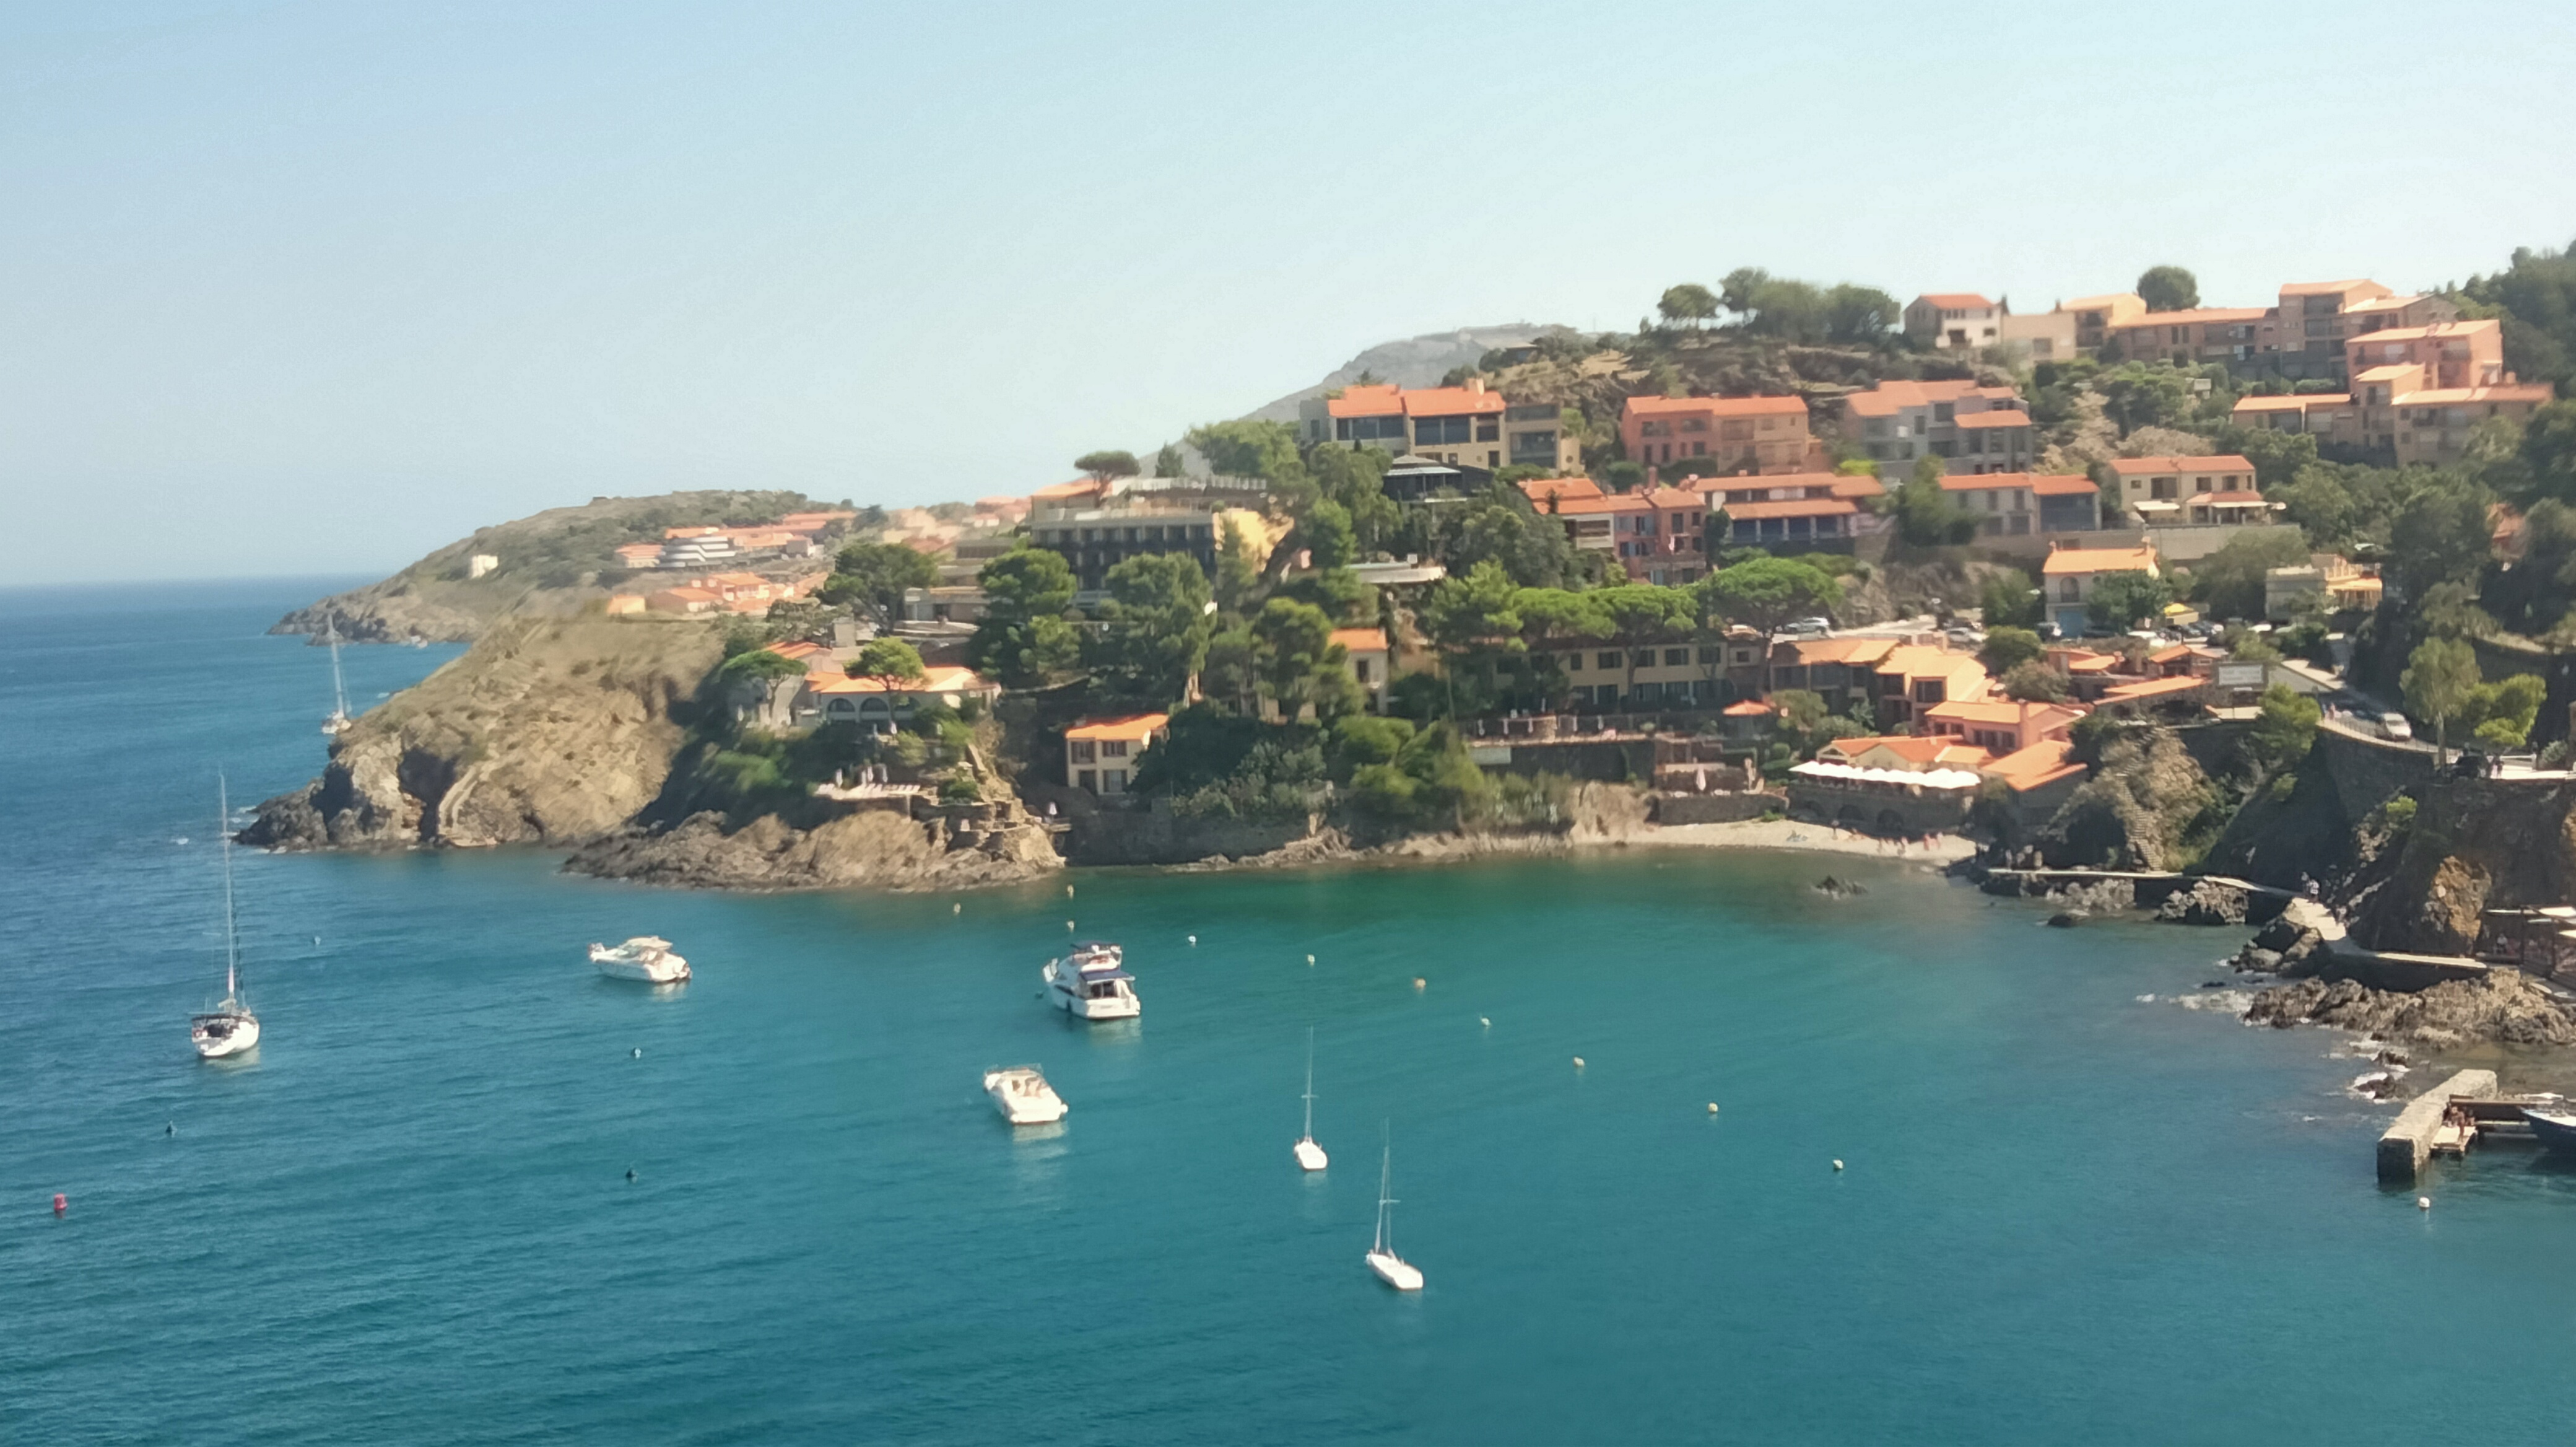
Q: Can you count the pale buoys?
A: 13